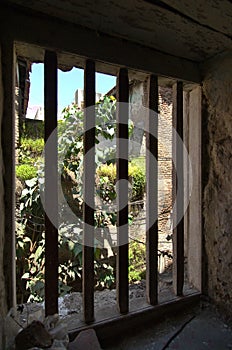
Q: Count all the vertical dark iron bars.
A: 5